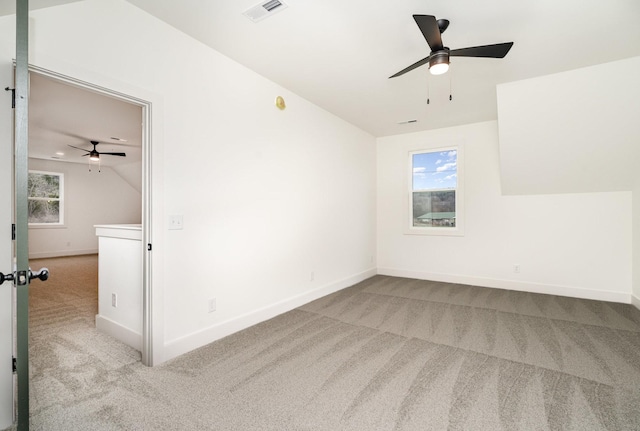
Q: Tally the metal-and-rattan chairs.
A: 0